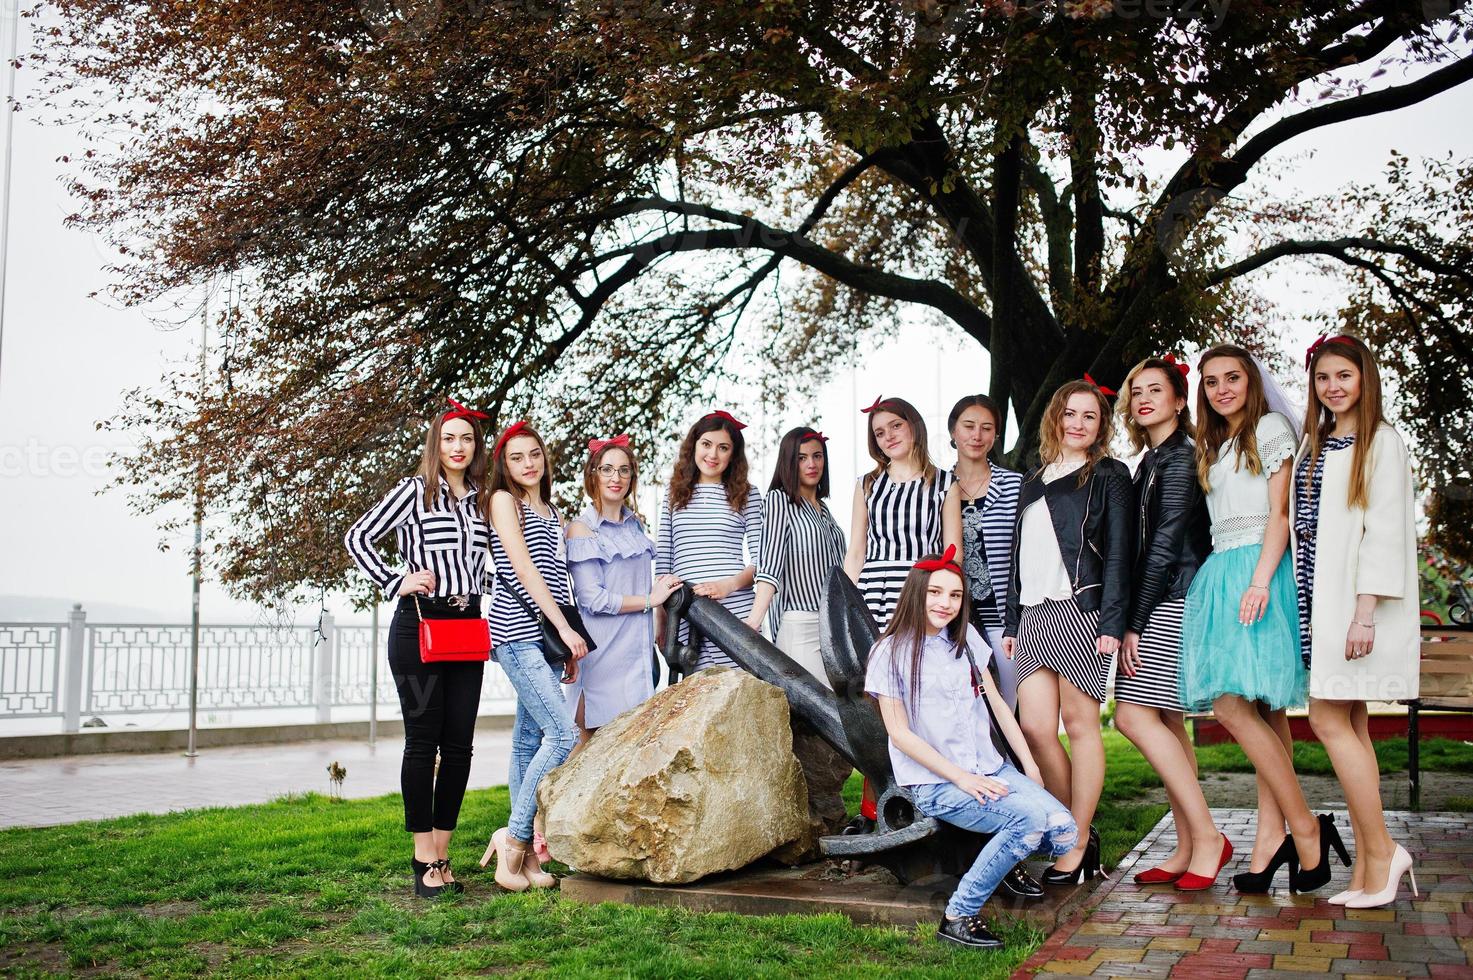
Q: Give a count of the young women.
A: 12